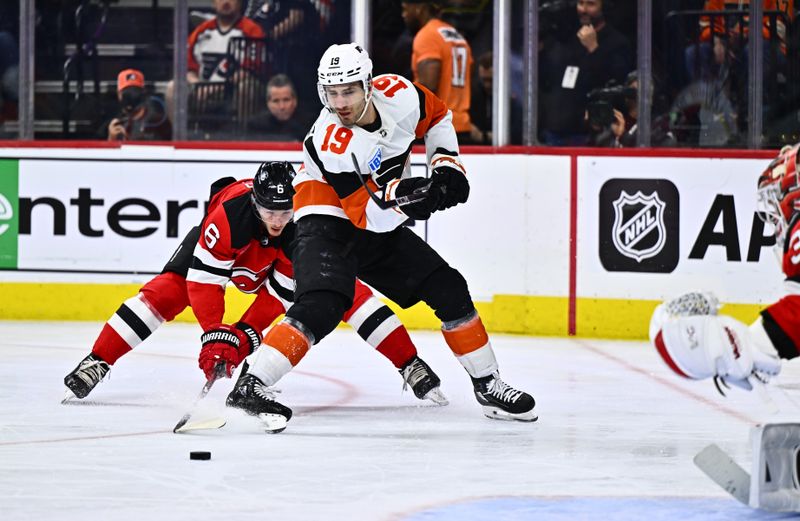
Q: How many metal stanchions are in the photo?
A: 7